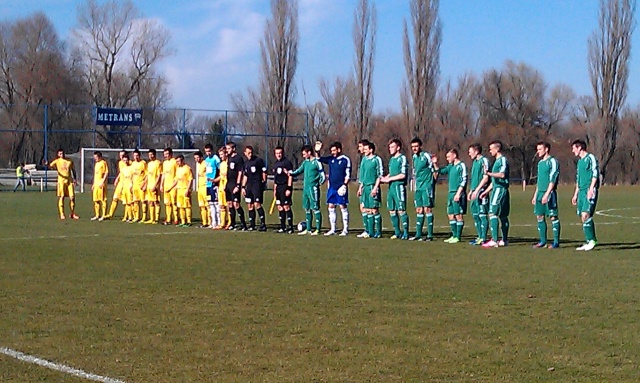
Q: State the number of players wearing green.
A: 10